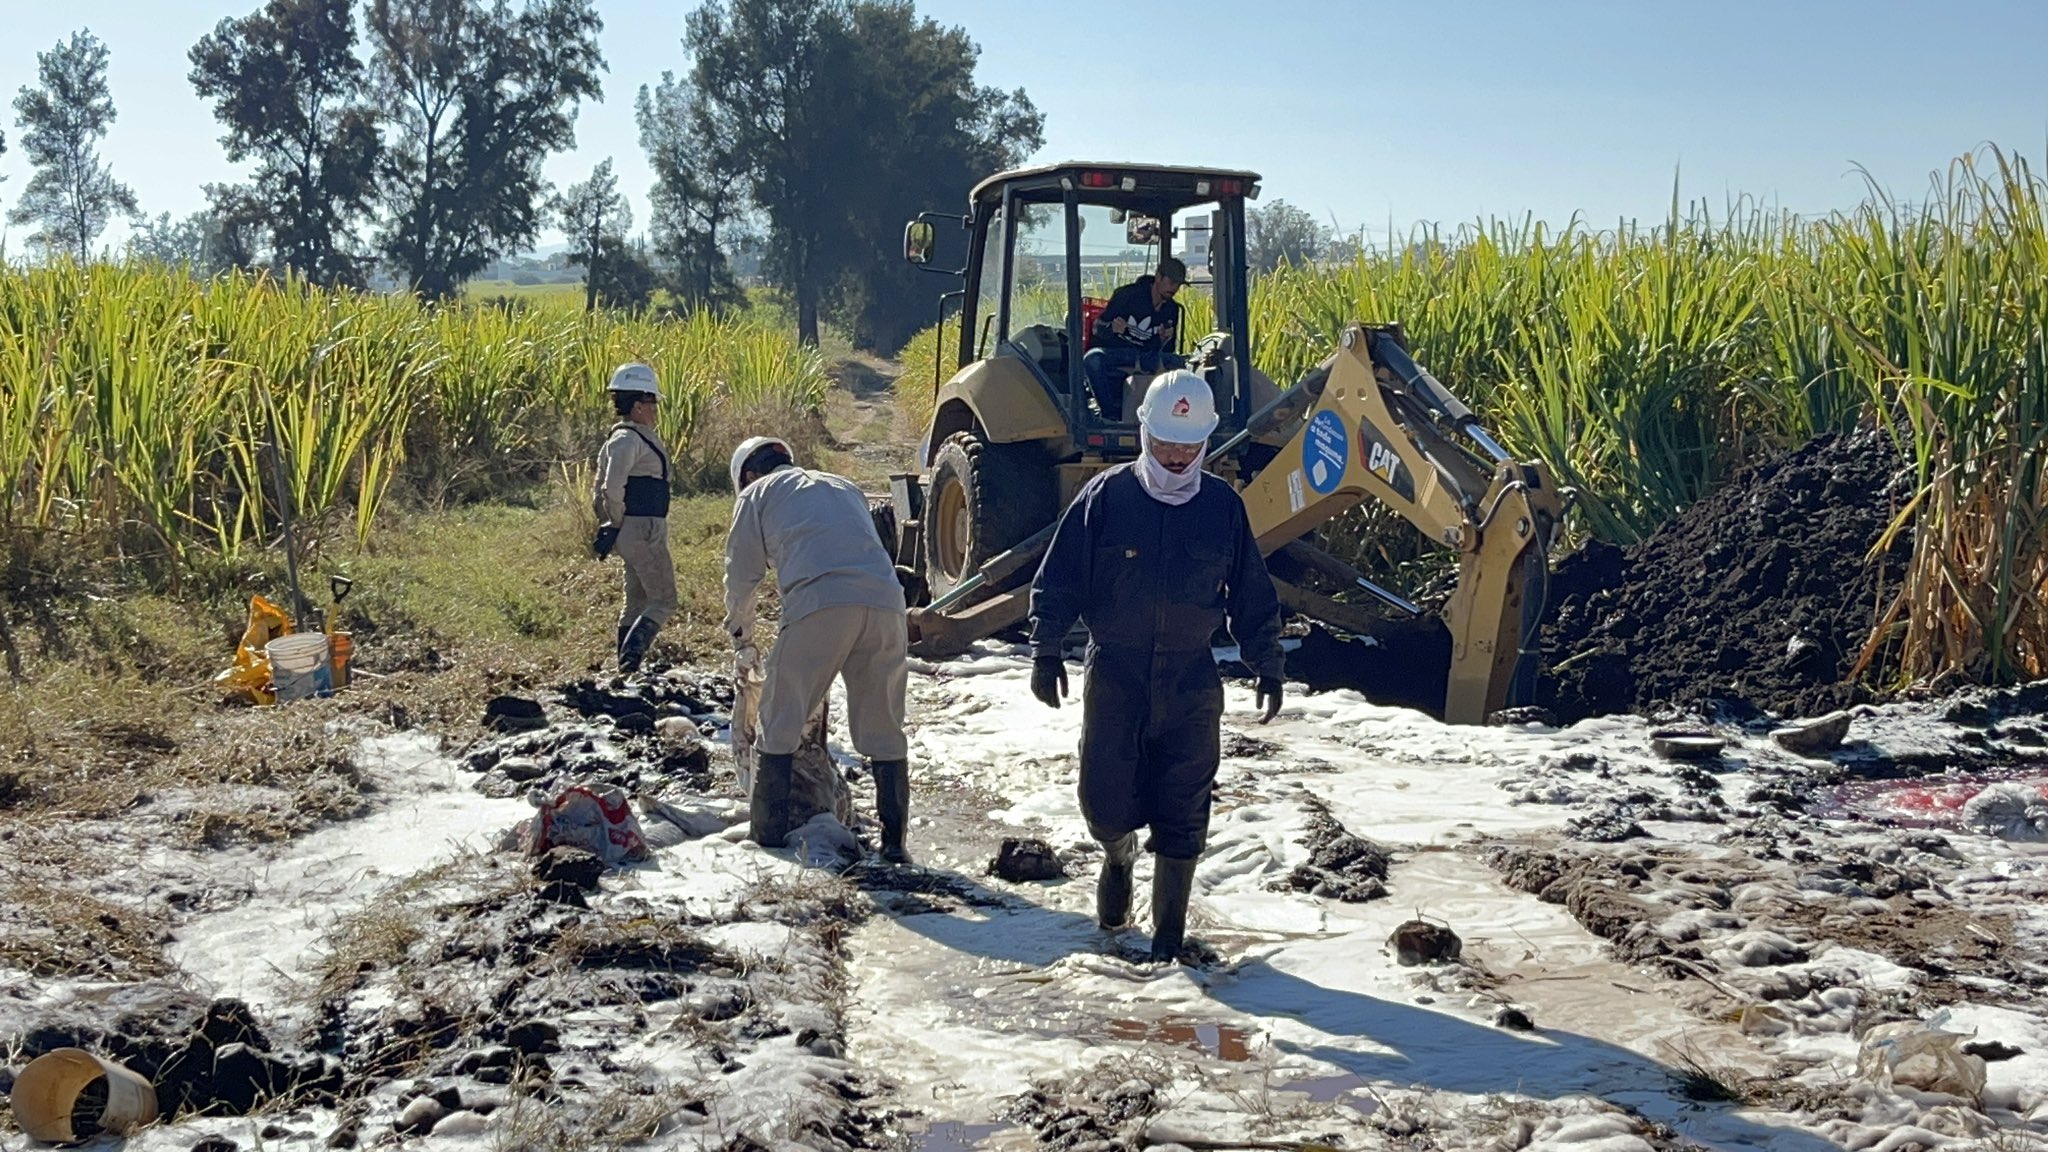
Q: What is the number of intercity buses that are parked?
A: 0